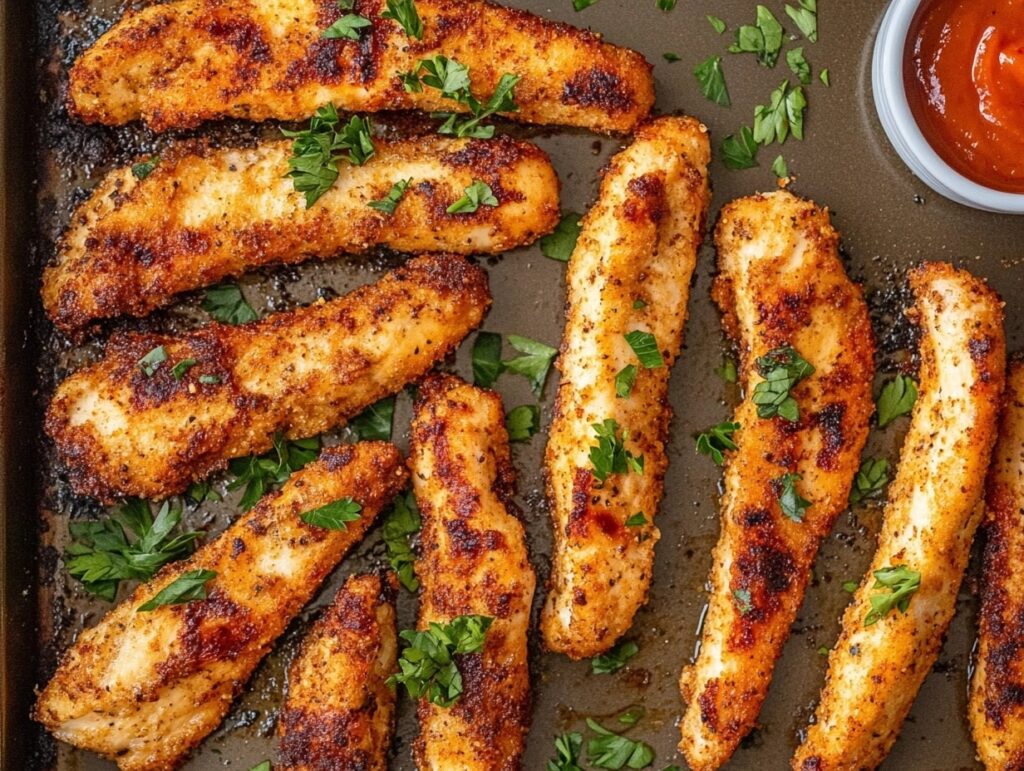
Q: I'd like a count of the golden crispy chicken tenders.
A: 10